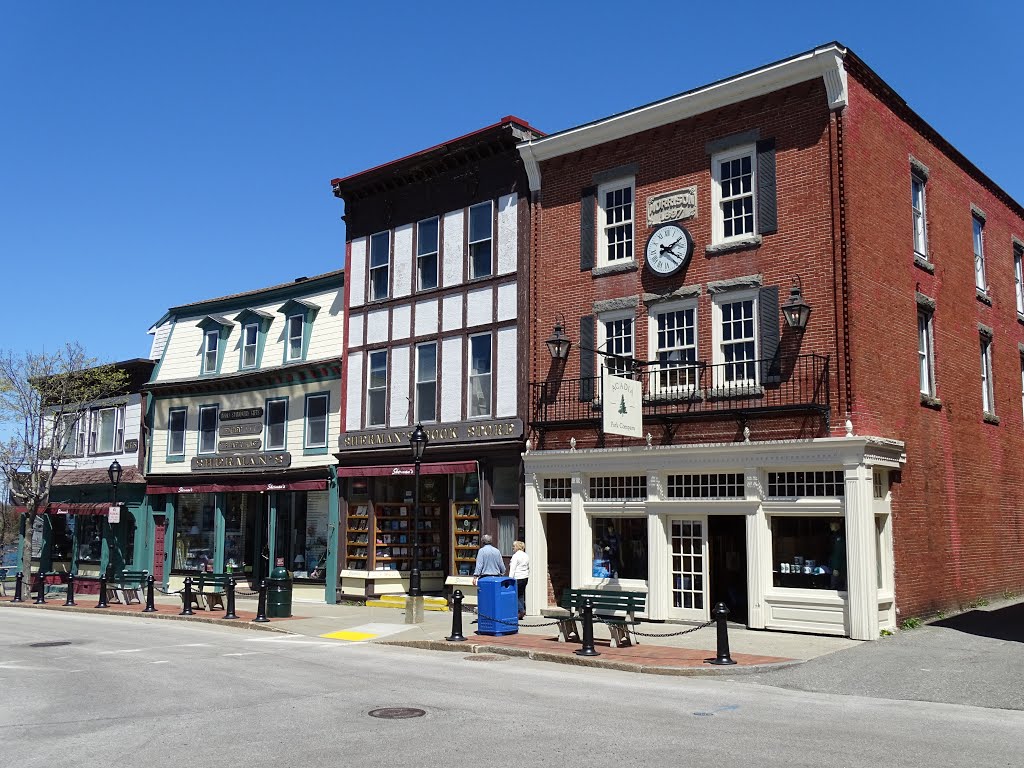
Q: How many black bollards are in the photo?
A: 11